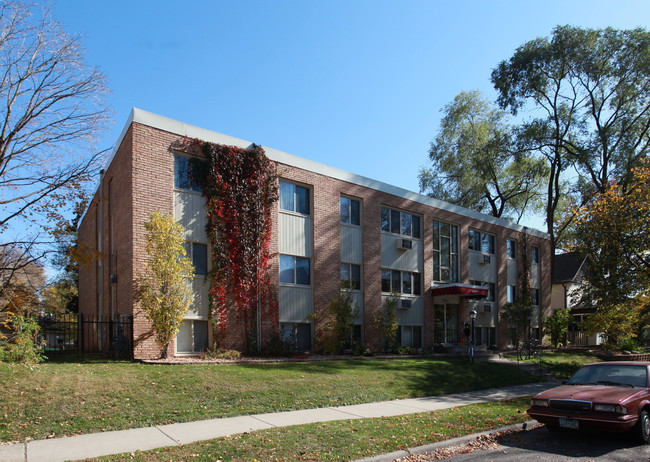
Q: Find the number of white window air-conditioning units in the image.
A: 4